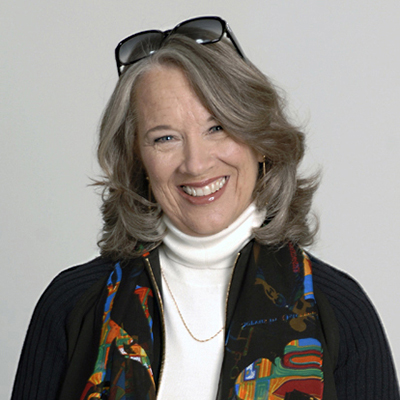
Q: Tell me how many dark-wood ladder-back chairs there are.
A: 0